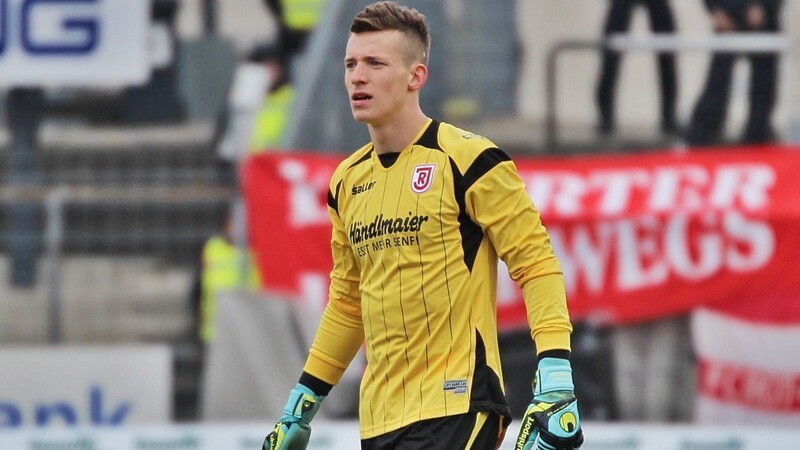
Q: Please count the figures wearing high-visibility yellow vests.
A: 3